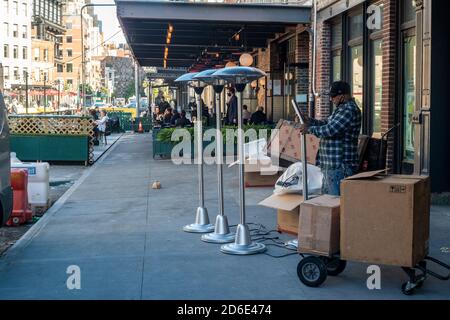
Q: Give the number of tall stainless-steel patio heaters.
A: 3